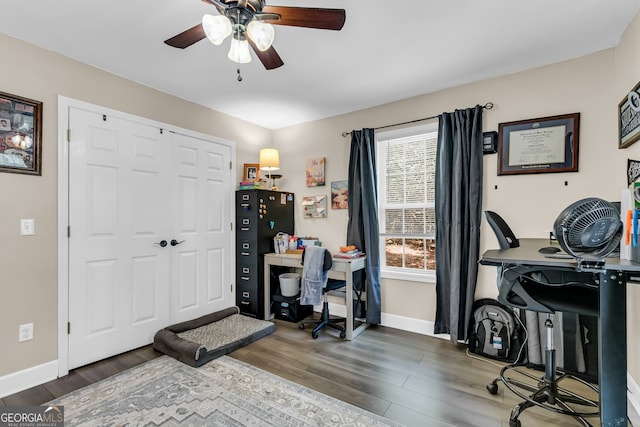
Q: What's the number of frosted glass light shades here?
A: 3